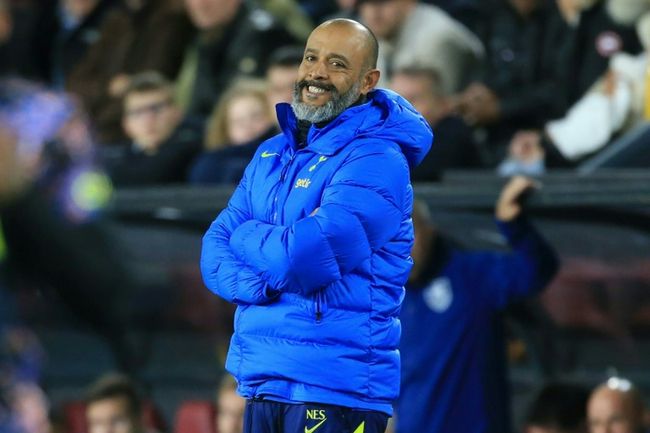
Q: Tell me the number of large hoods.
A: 1